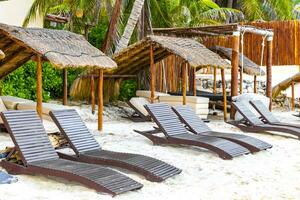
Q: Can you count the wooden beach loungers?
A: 6